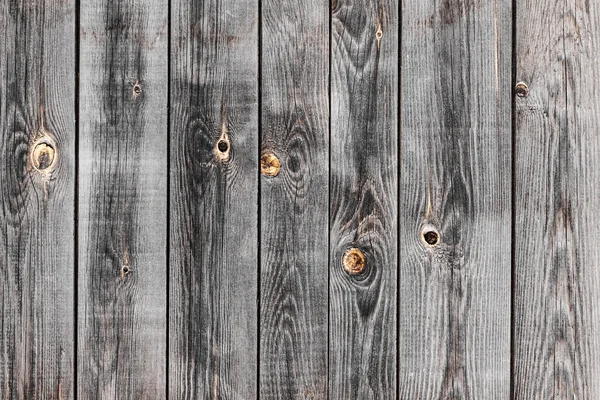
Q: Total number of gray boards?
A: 7